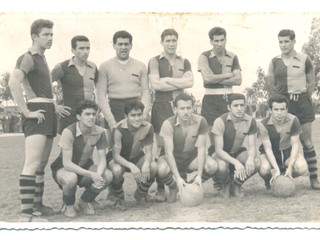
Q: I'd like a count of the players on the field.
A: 11